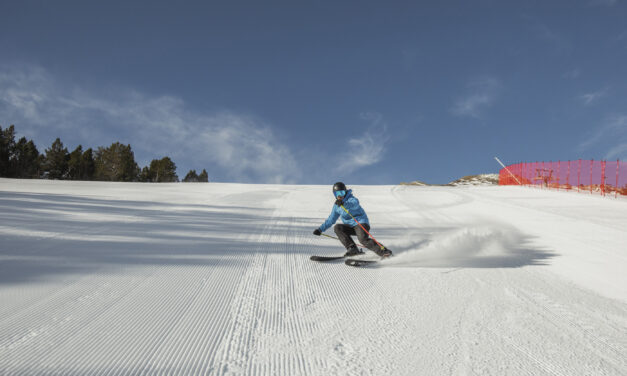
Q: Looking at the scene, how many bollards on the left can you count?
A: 0